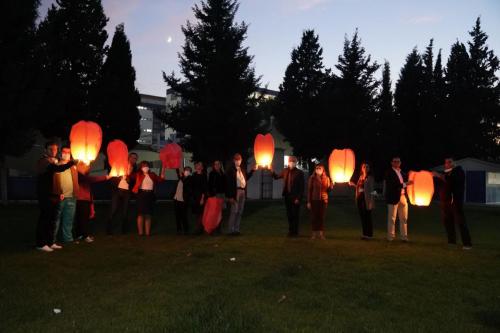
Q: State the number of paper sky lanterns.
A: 7